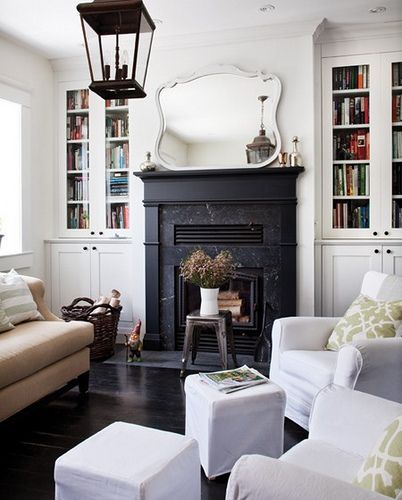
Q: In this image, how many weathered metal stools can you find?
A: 1